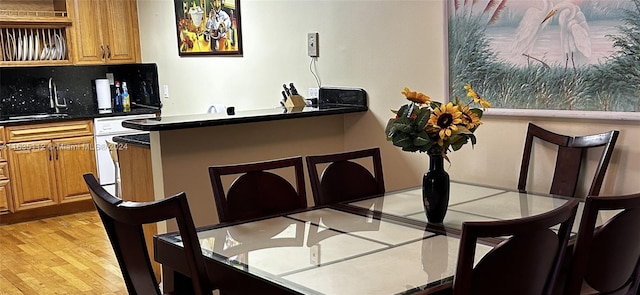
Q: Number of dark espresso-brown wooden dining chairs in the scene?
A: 6